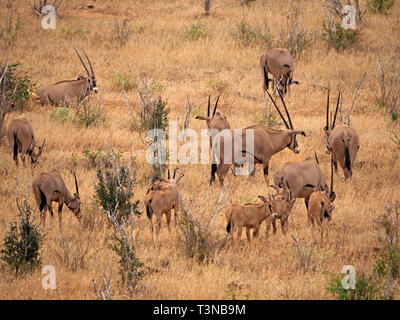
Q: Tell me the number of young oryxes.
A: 4